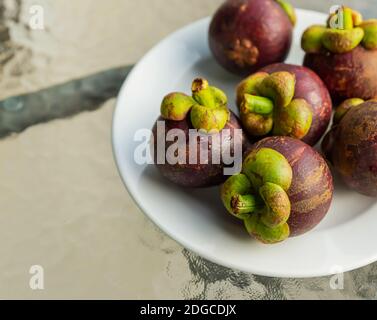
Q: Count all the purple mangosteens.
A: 6